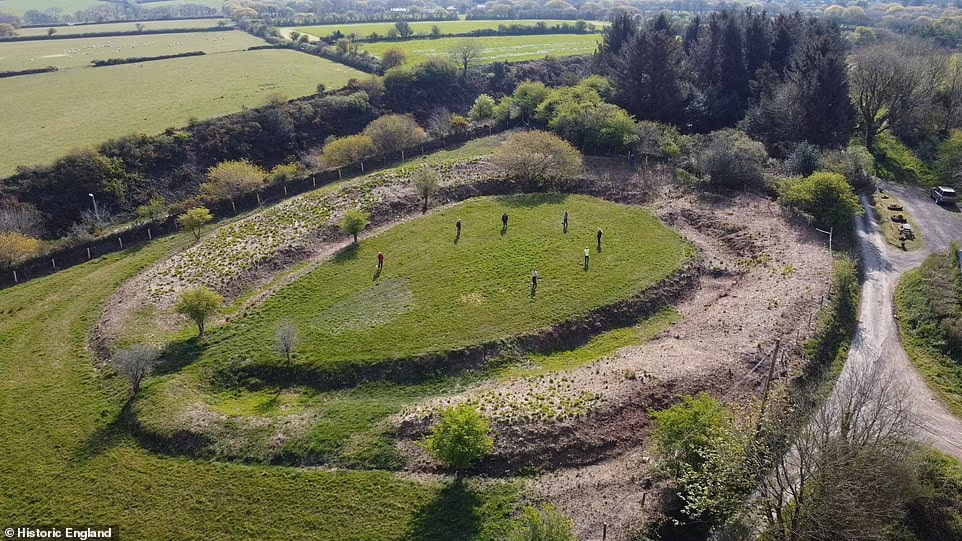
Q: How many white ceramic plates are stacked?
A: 0